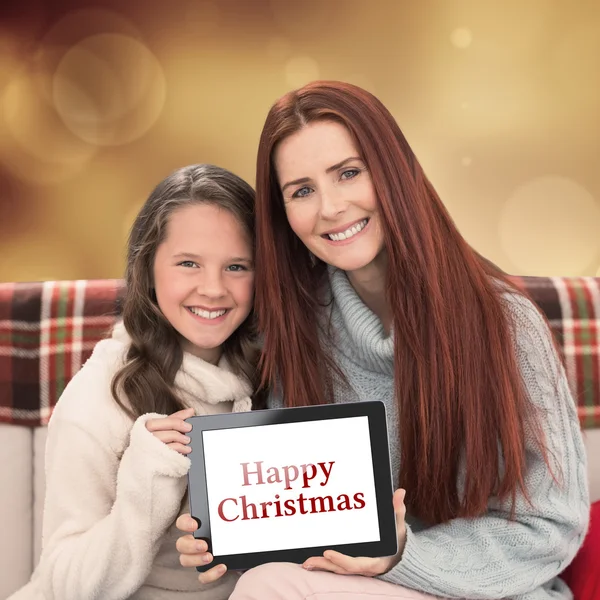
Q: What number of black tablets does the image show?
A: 1